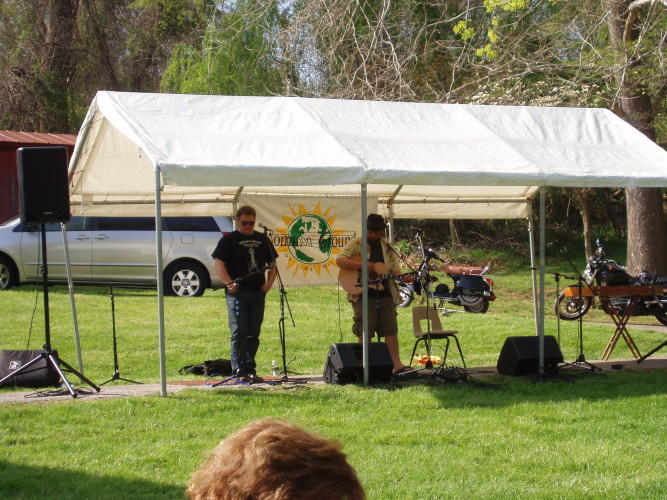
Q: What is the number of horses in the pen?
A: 0